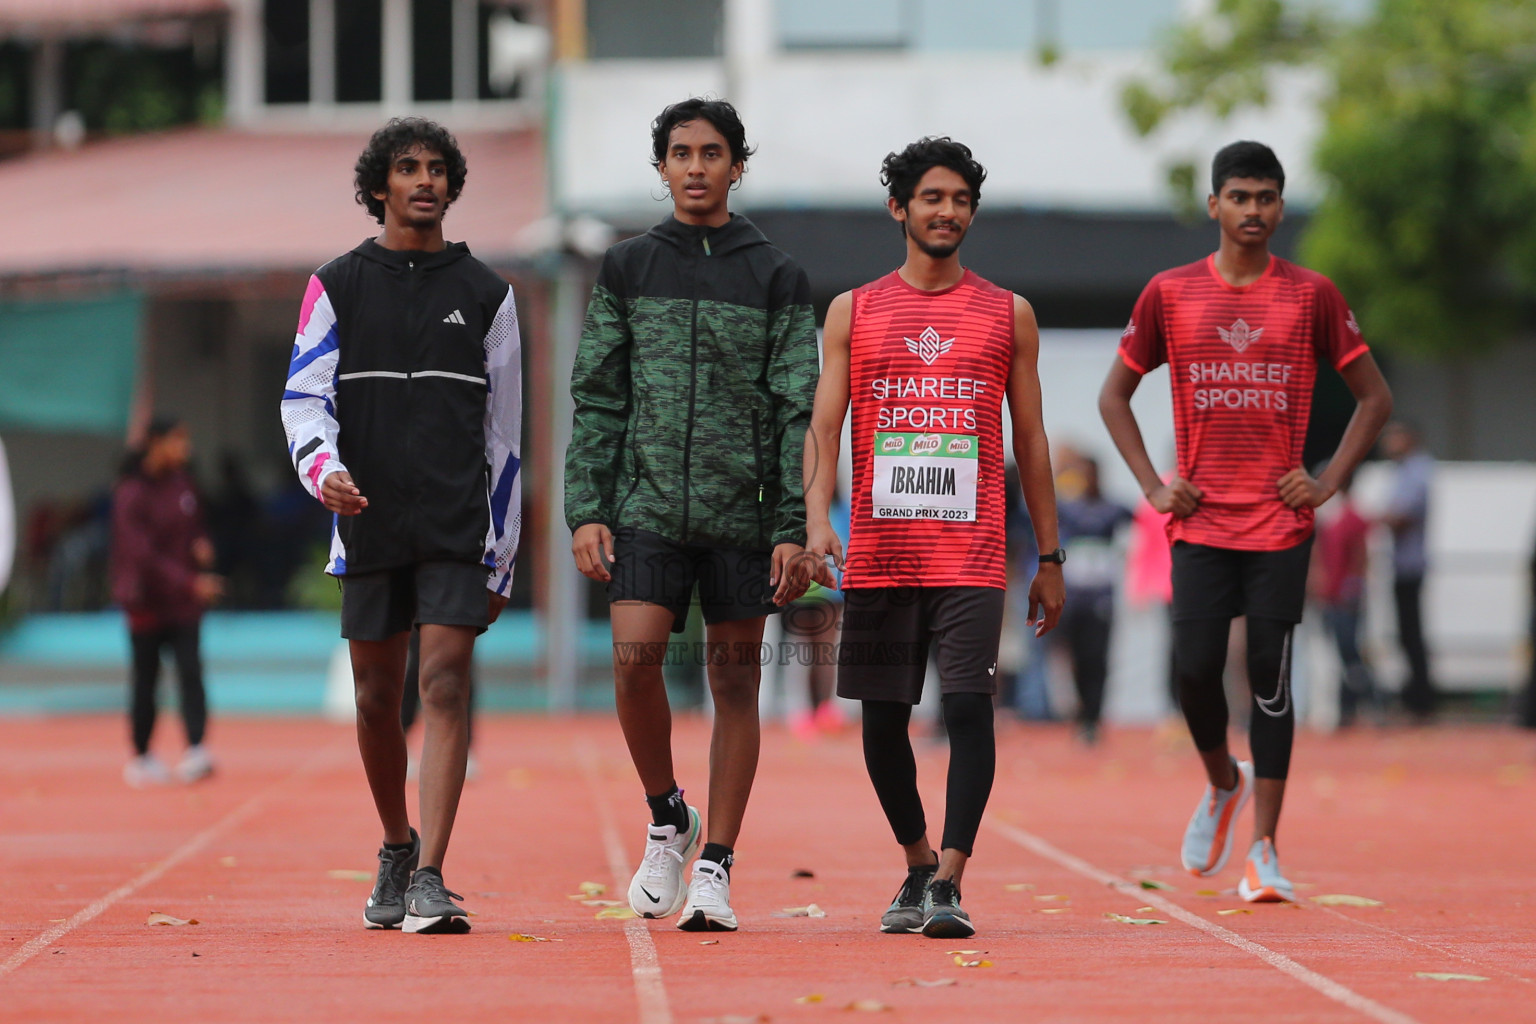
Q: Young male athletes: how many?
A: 4